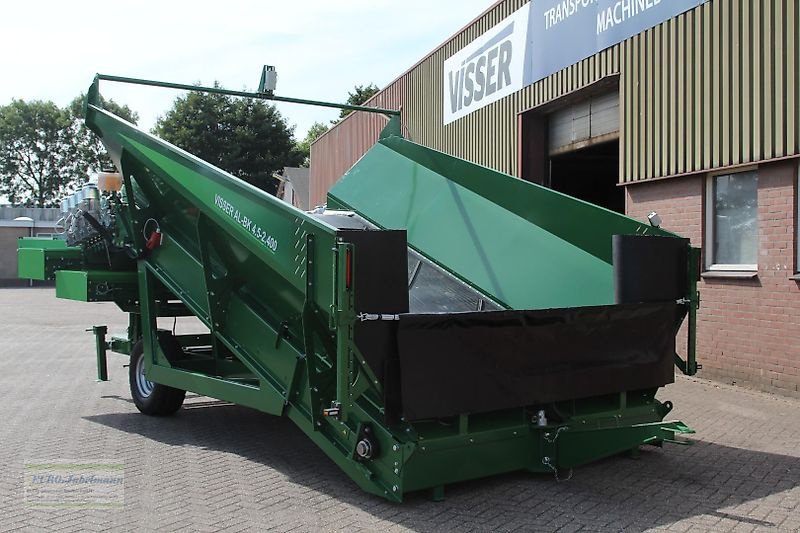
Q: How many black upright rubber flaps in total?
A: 2